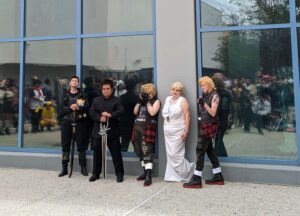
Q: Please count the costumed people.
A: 5